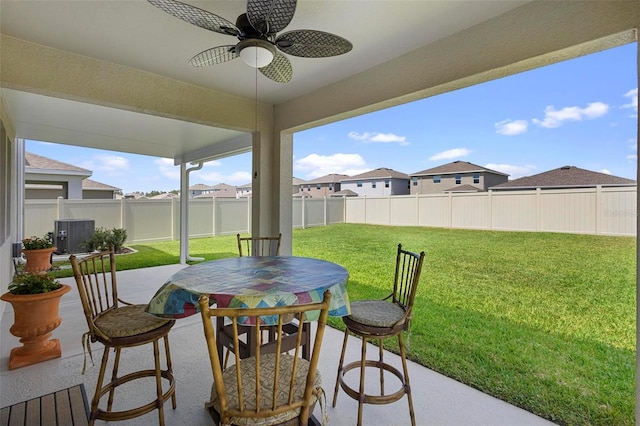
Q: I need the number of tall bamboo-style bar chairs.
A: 4